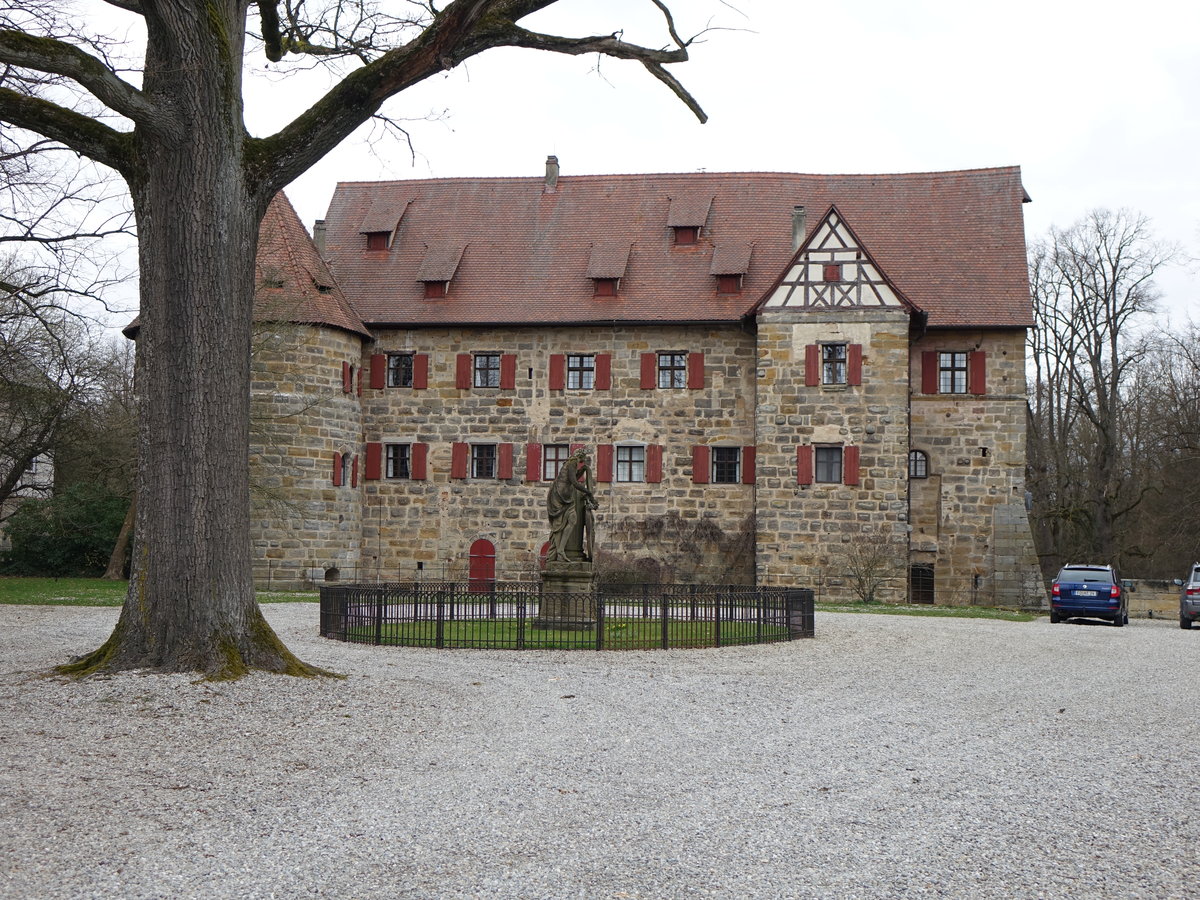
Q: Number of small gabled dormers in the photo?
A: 5